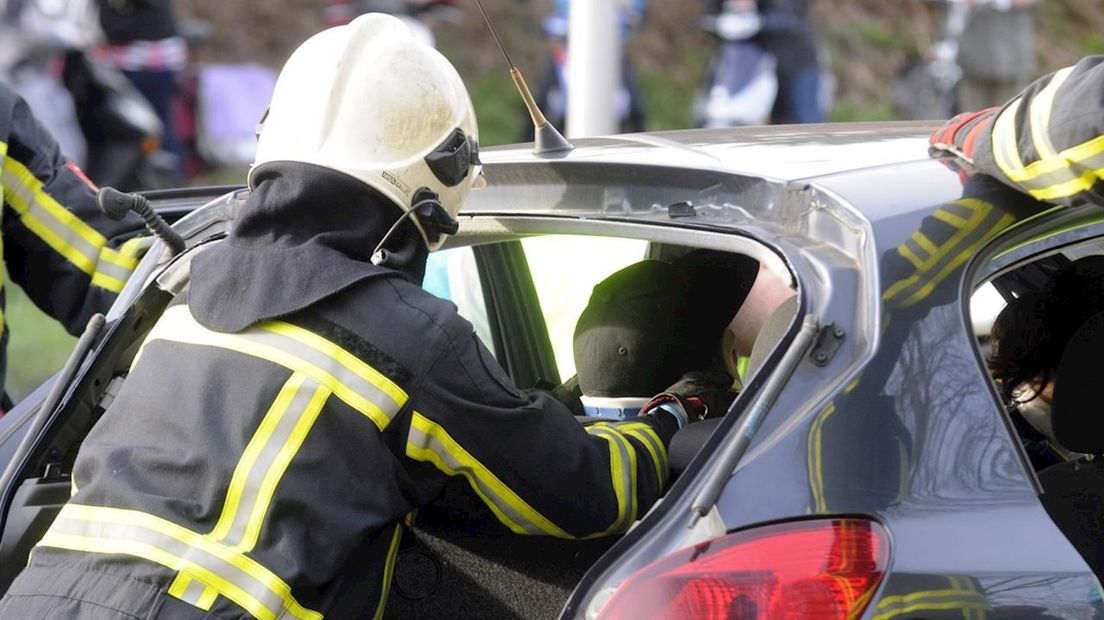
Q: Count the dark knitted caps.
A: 1